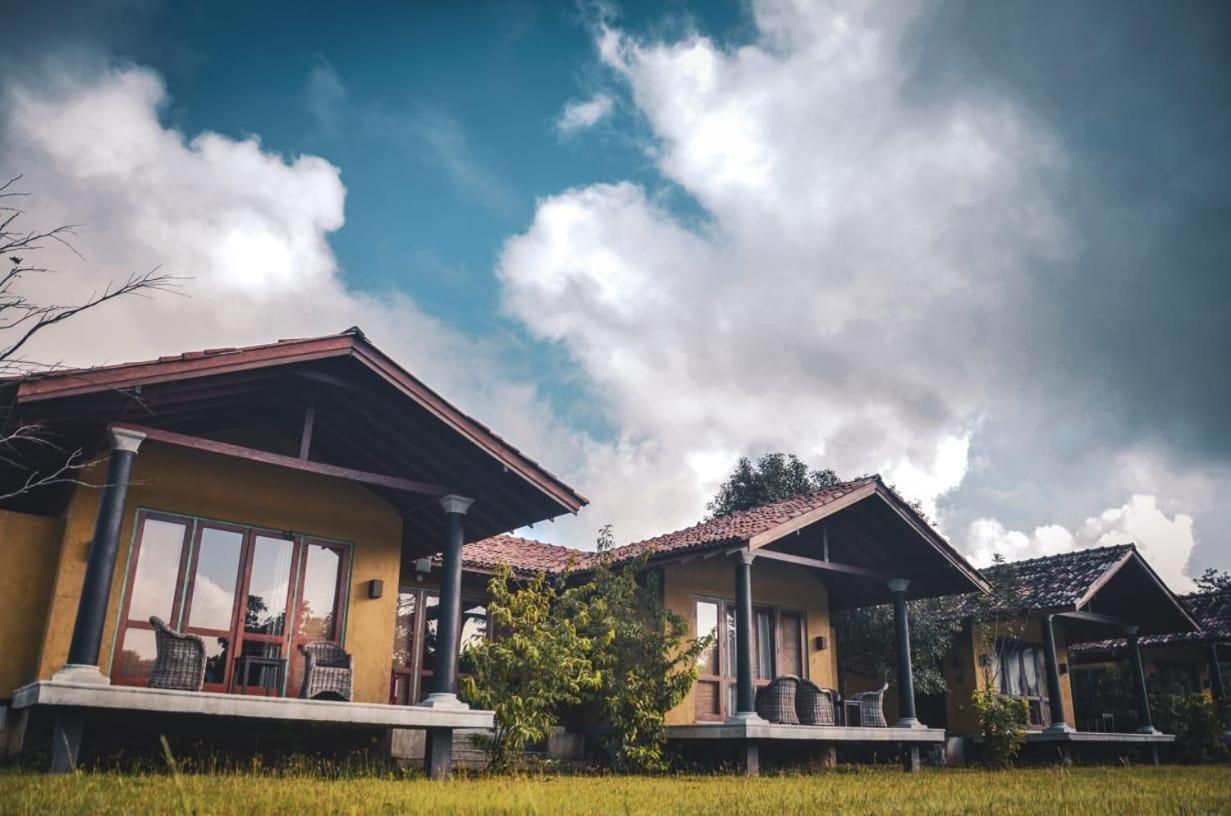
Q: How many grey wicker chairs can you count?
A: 5